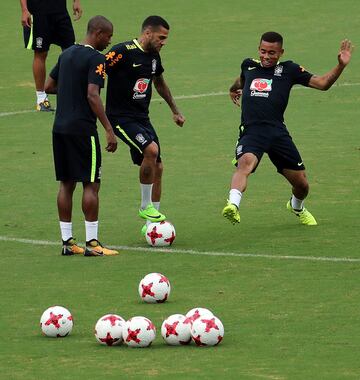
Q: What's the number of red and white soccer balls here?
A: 8